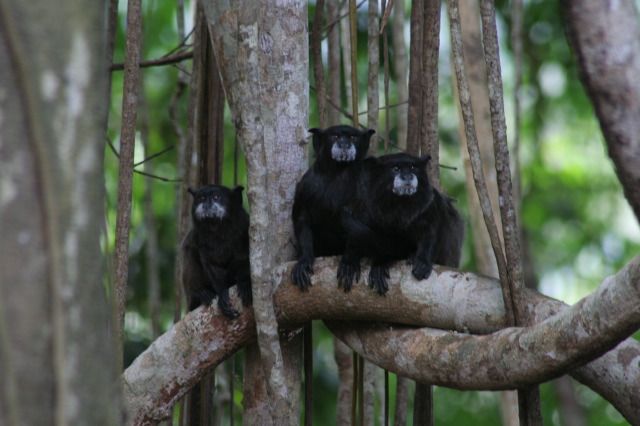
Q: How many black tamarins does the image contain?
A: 3